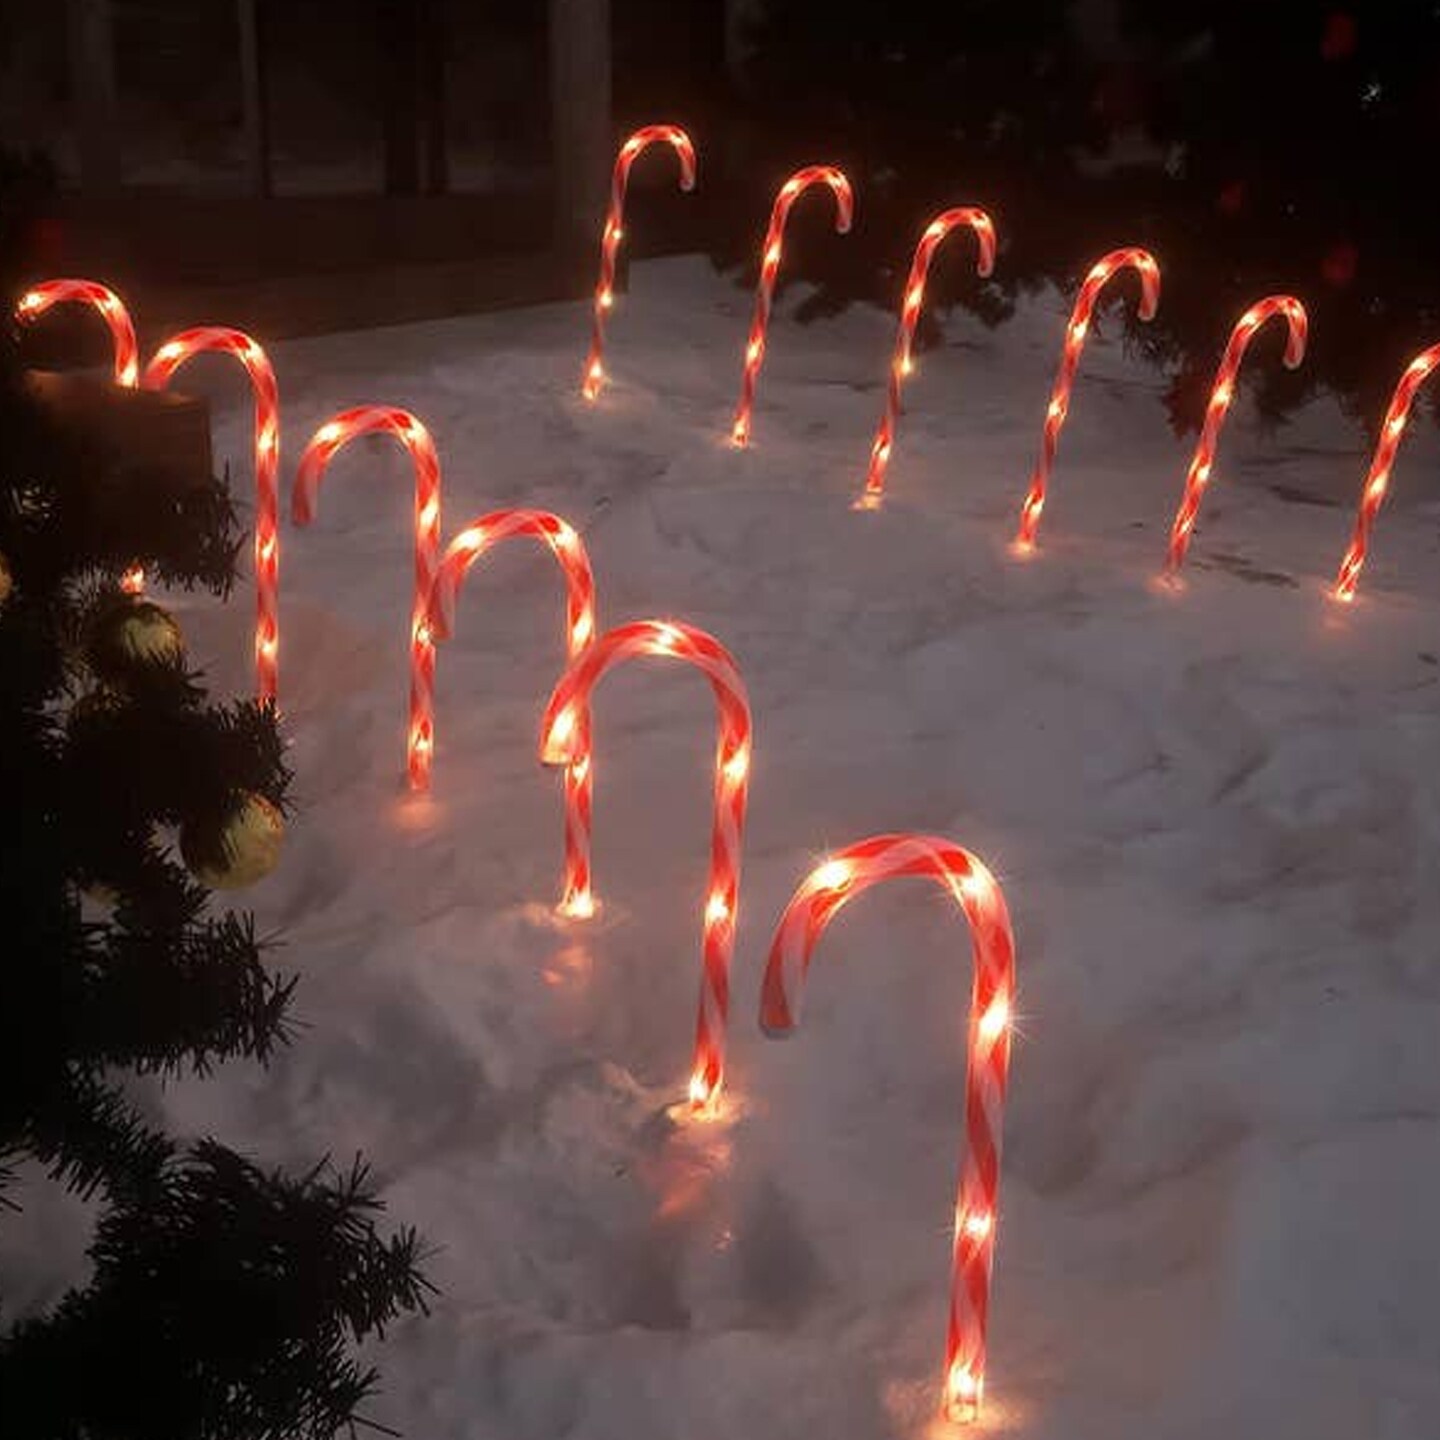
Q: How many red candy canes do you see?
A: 12